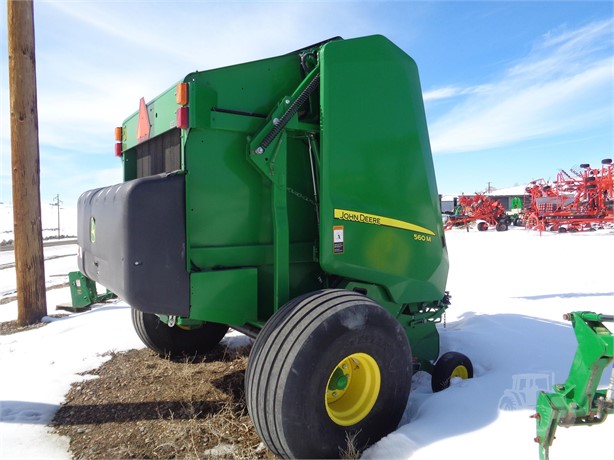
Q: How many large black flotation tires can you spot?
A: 2